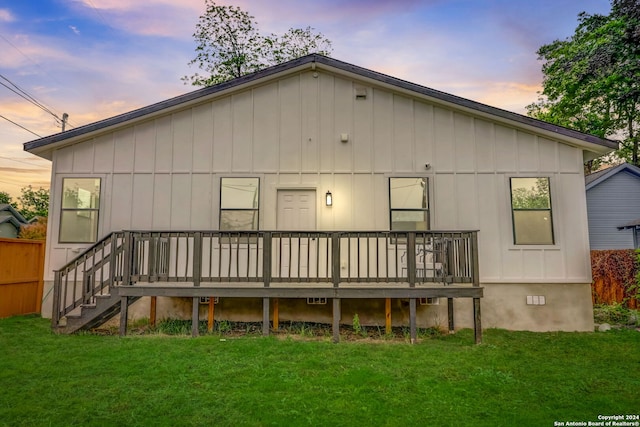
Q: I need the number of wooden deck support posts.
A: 11